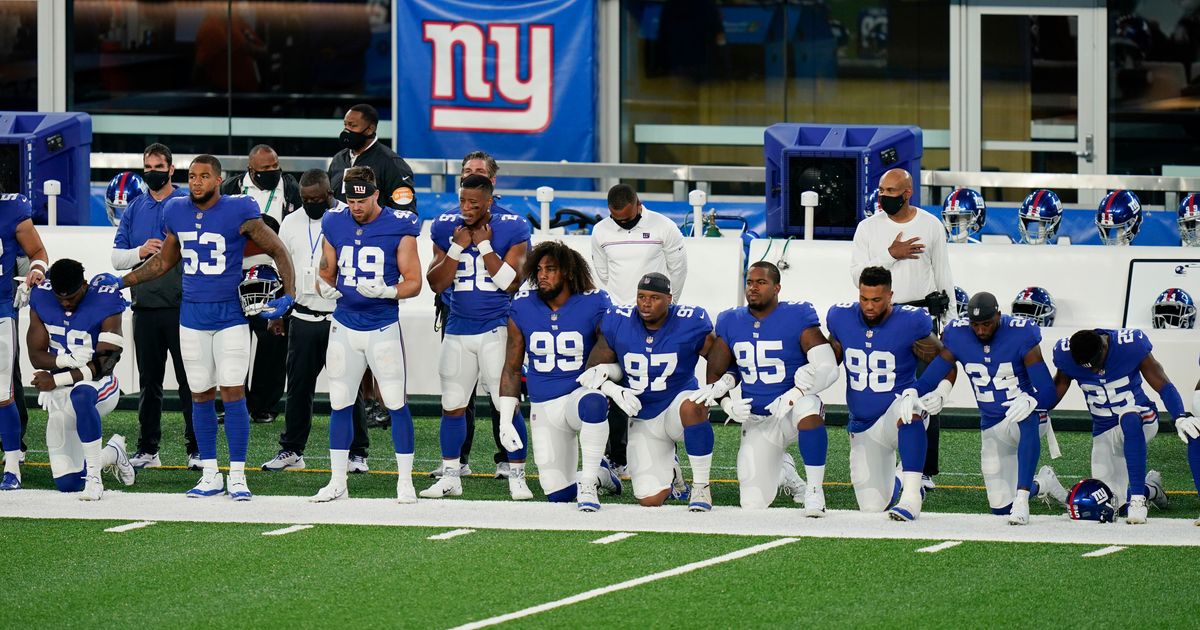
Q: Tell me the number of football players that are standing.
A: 4